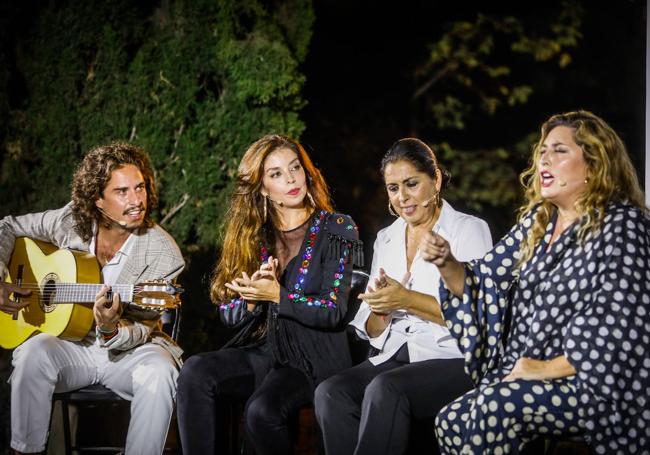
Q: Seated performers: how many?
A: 4